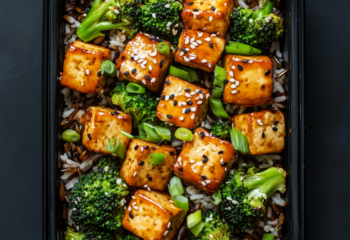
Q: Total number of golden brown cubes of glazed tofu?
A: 11